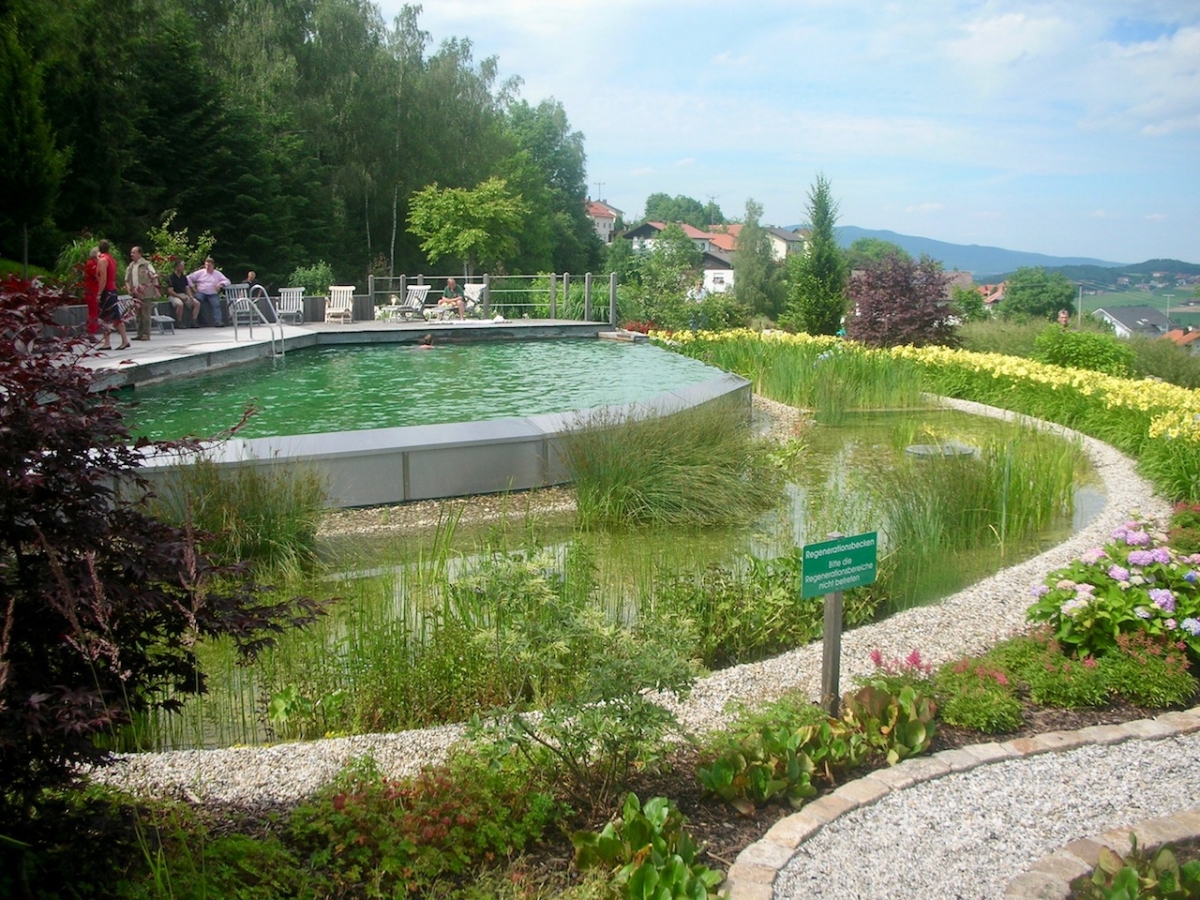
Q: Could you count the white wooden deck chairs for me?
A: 6